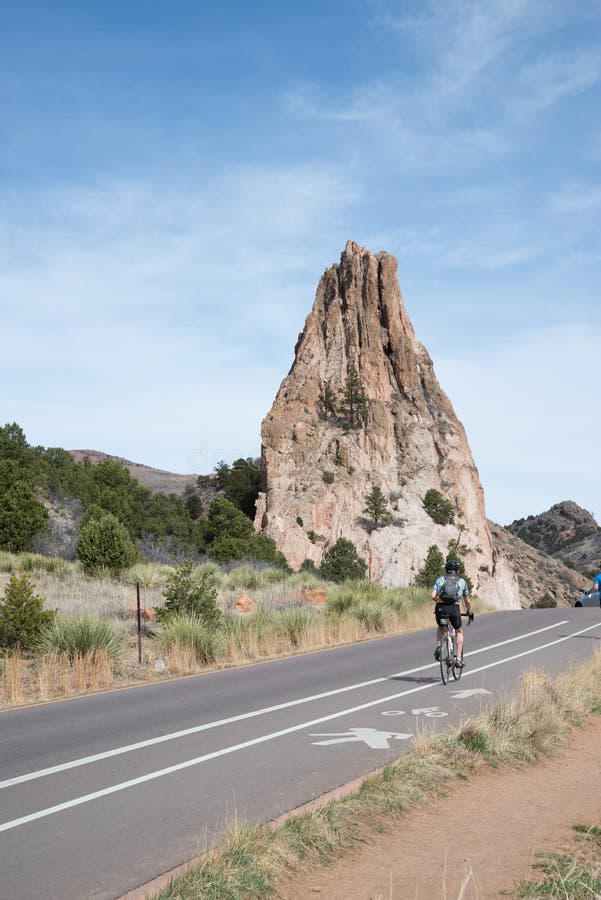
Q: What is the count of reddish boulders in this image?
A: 3